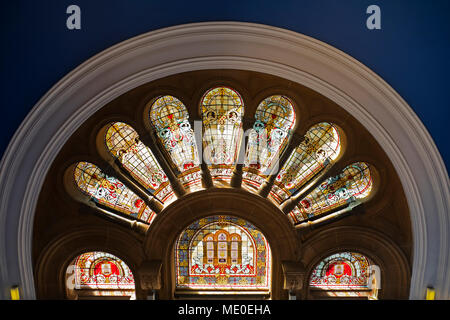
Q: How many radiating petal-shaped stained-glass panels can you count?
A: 7